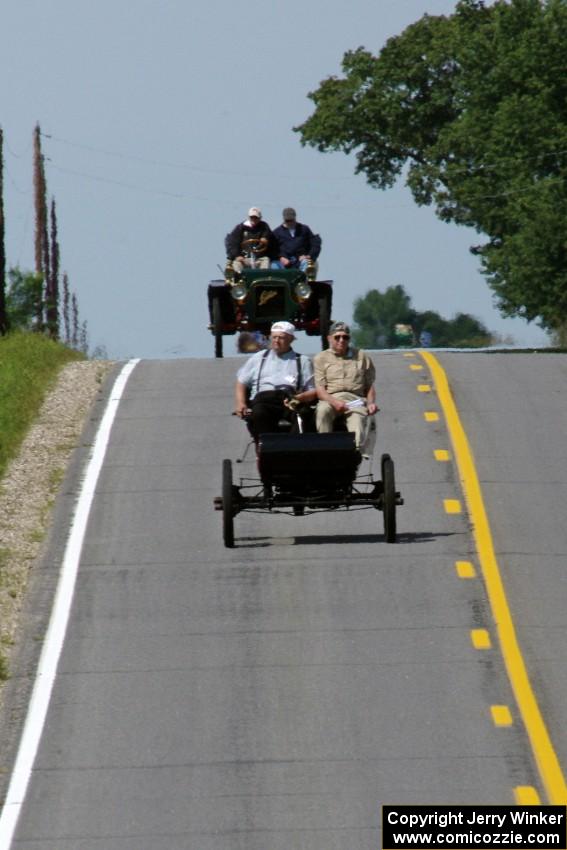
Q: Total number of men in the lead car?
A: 2